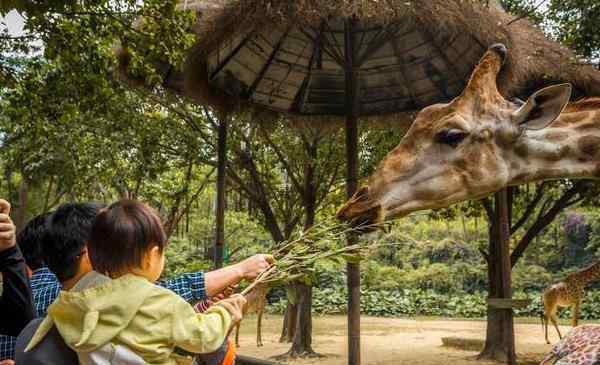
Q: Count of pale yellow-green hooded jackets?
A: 1